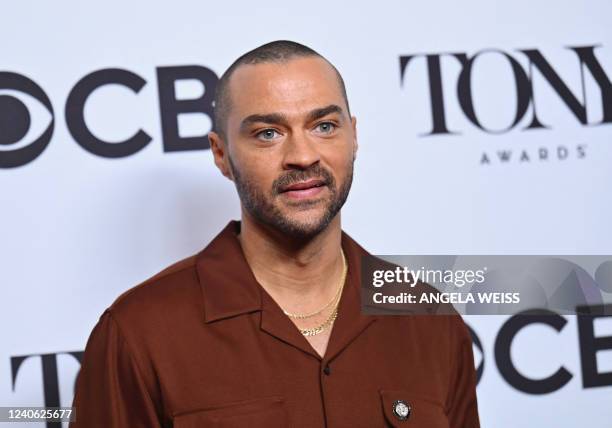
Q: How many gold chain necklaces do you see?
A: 2